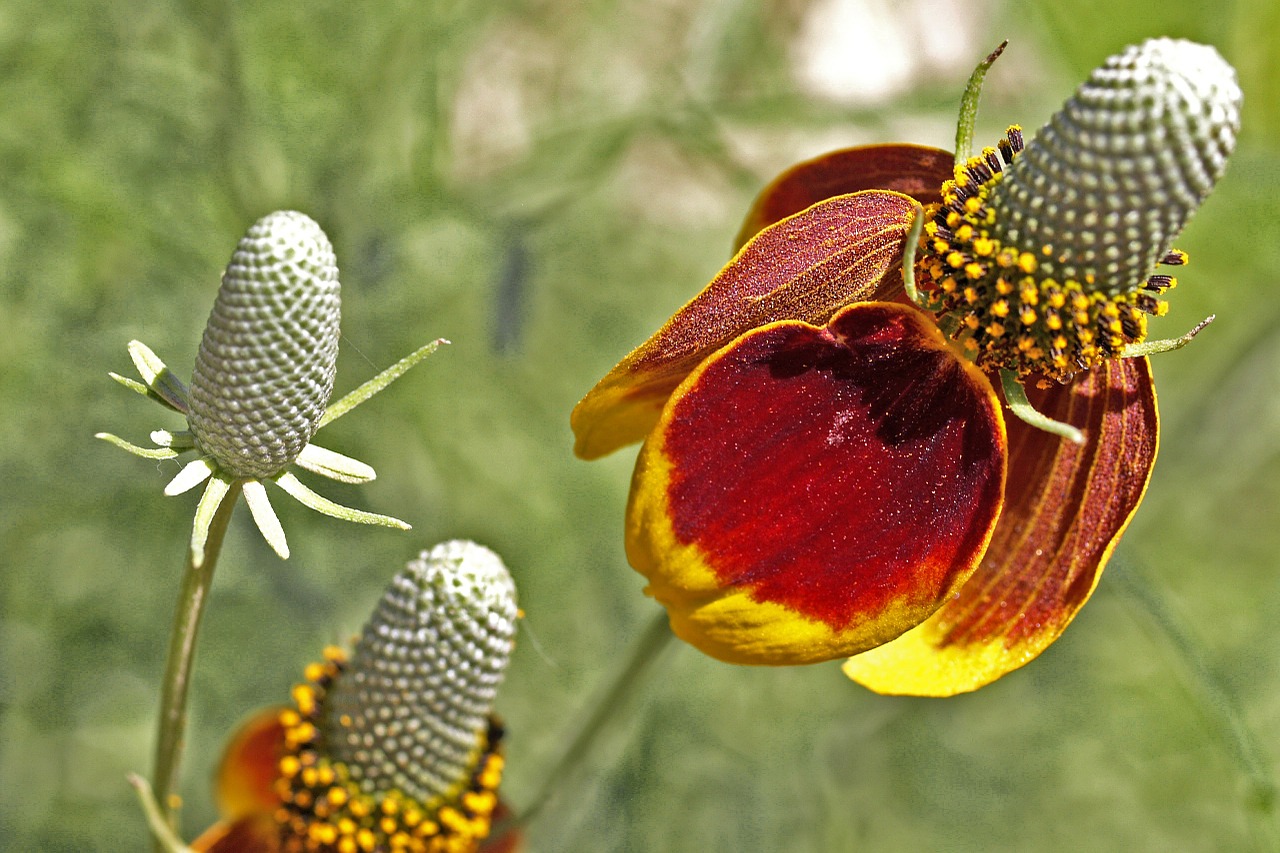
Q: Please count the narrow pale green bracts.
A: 15